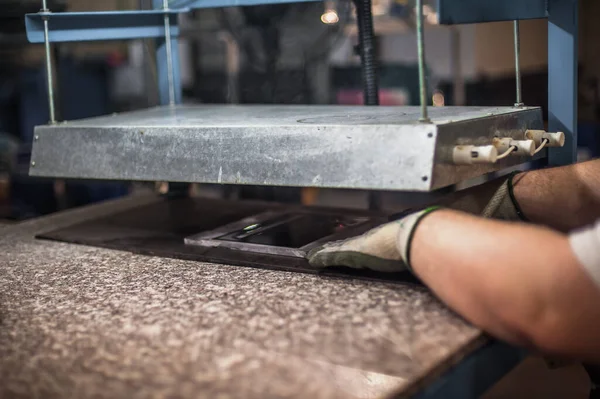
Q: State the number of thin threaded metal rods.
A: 4